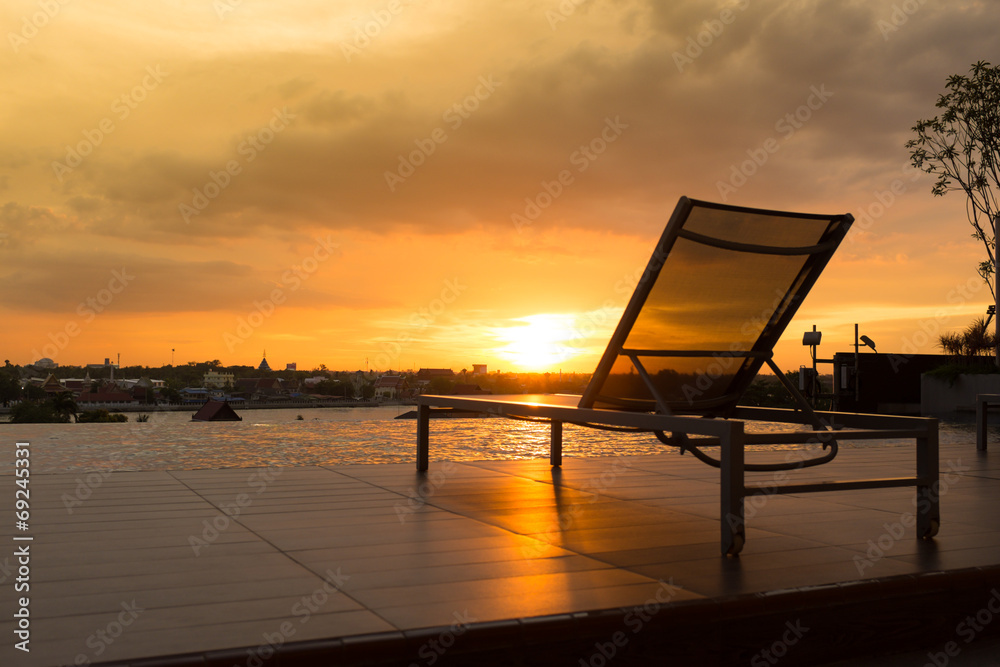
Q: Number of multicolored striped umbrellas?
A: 0